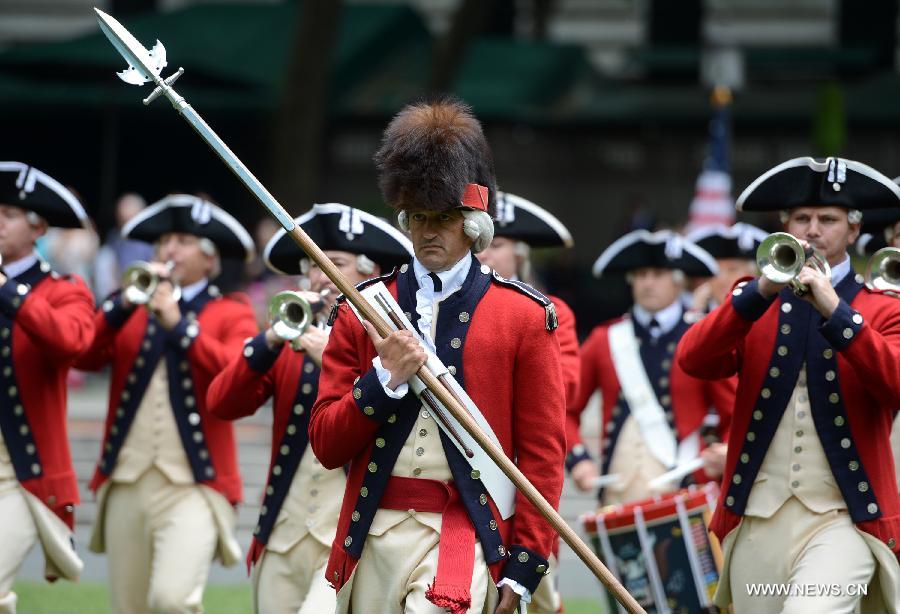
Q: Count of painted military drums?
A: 1